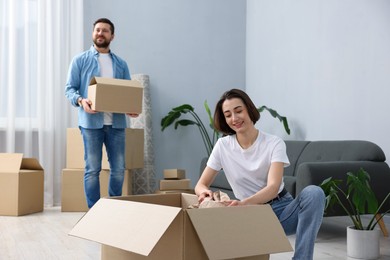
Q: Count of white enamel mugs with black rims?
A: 0